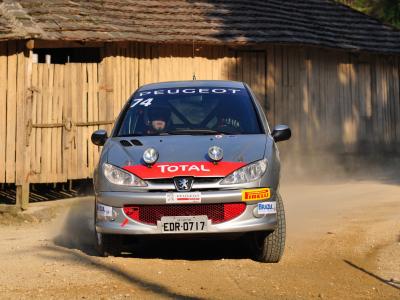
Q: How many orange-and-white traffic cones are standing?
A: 0